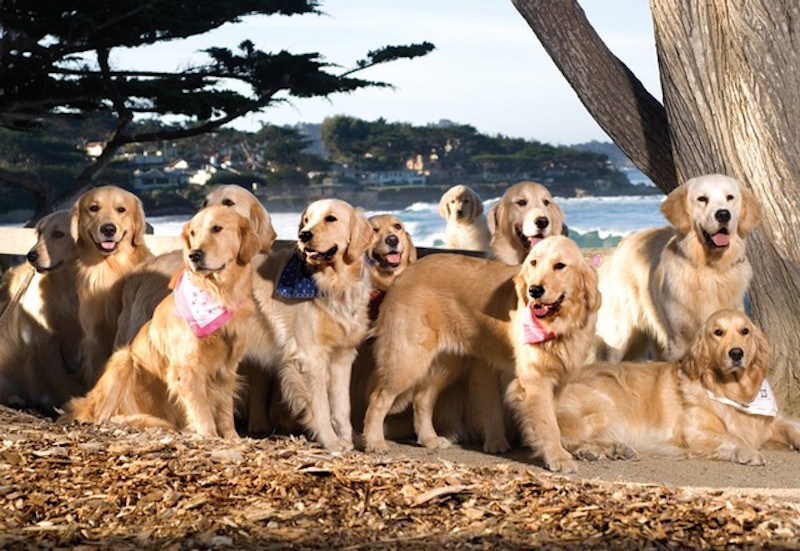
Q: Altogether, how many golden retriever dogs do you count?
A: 11